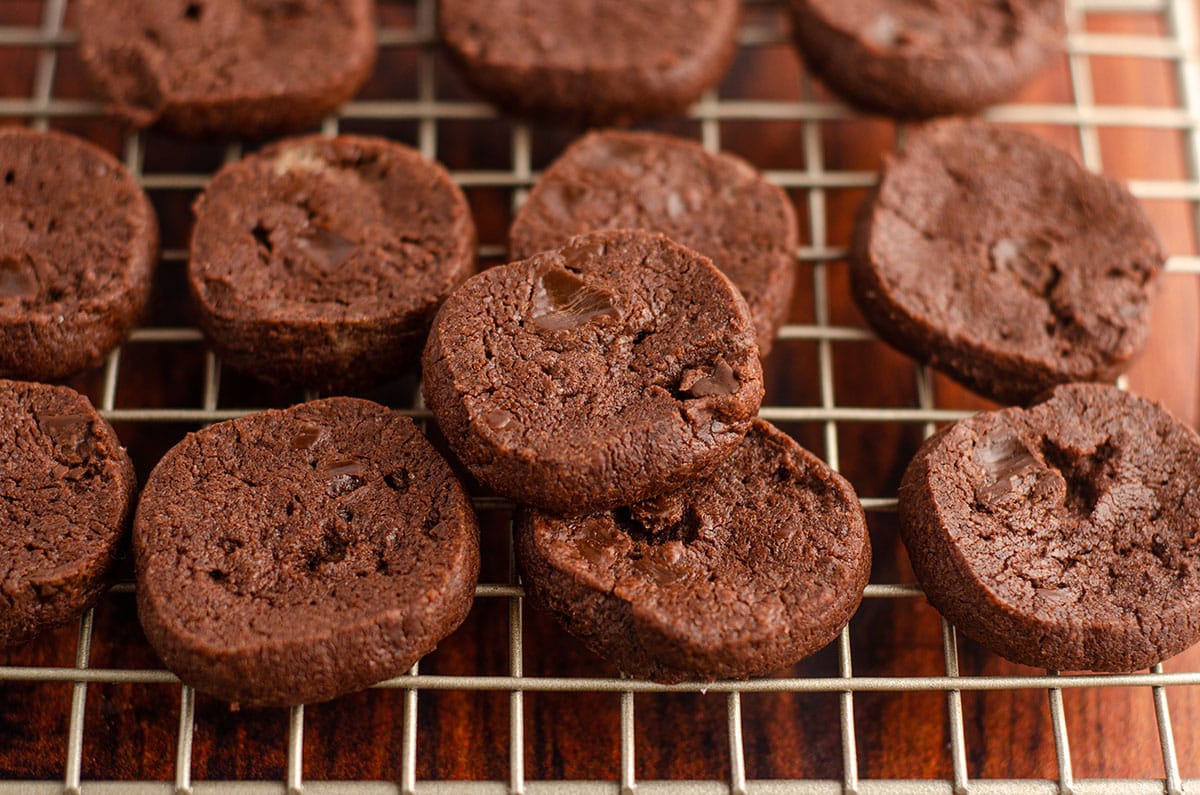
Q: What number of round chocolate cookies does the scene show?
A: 12